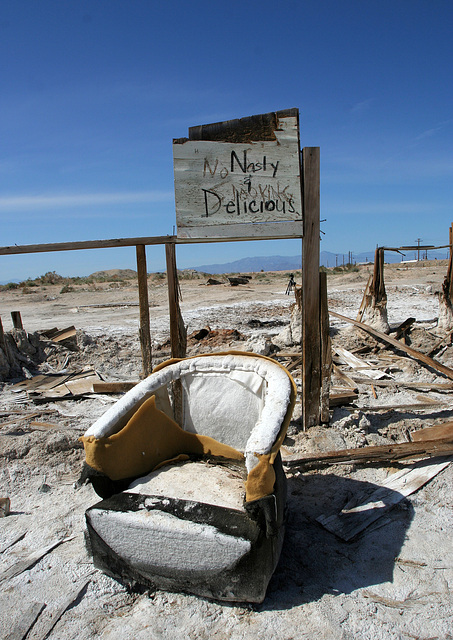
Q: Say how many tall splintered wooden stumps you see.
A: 2